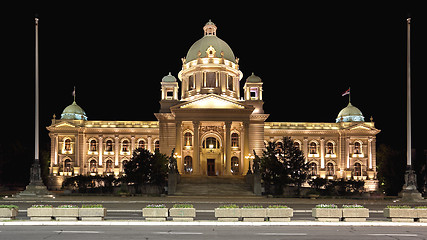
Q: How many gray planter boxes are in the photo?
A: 13